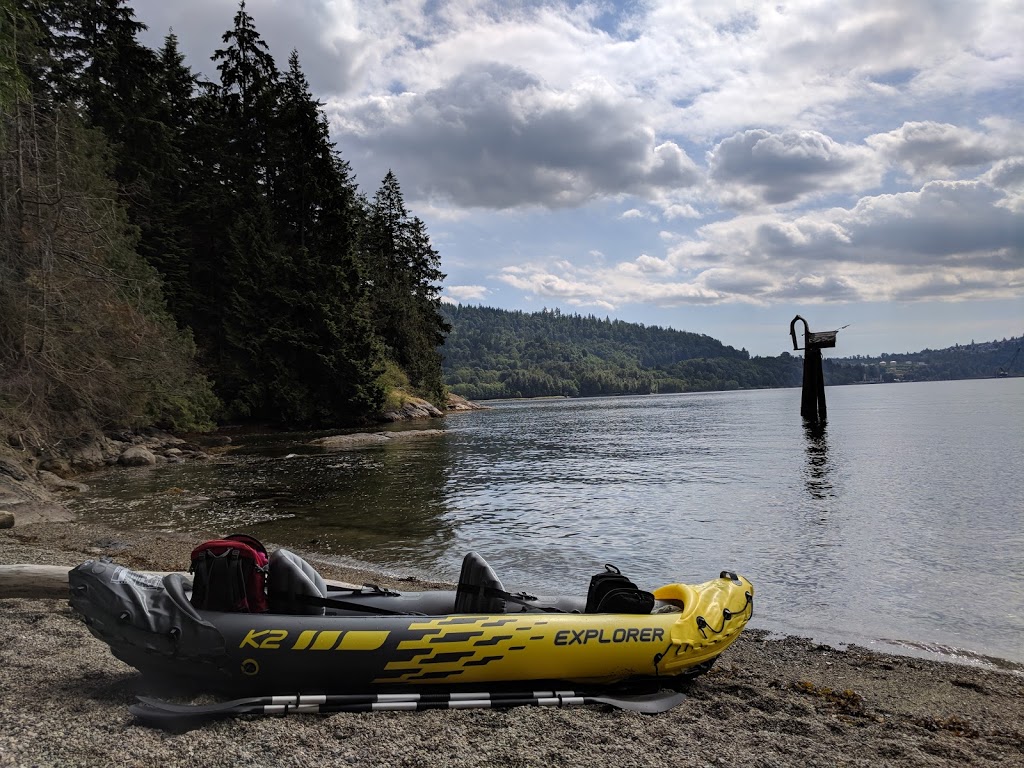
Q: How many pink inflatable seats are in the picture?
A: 0